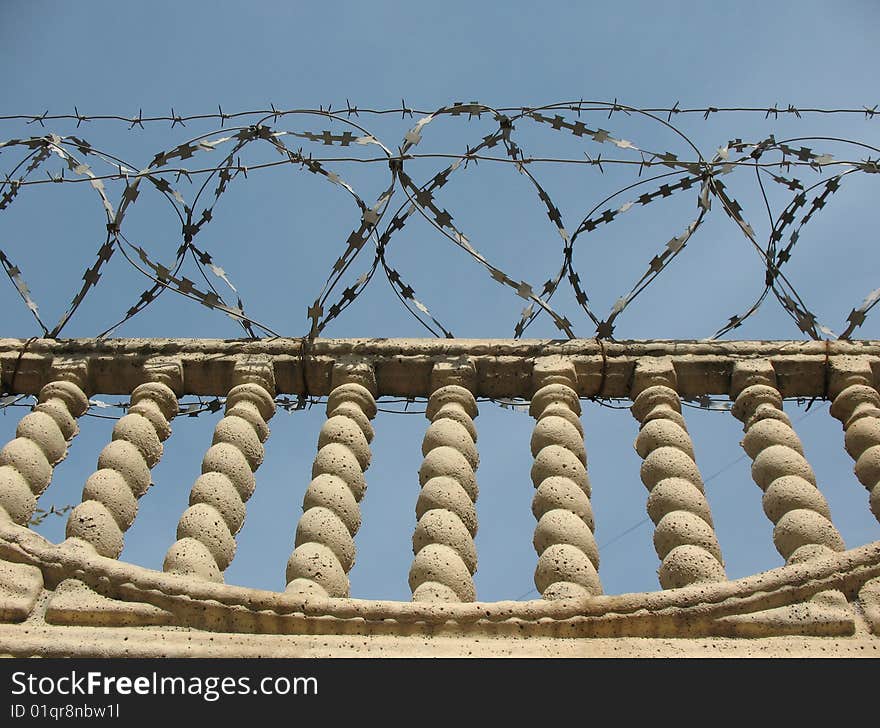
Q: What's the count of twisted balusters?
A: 9